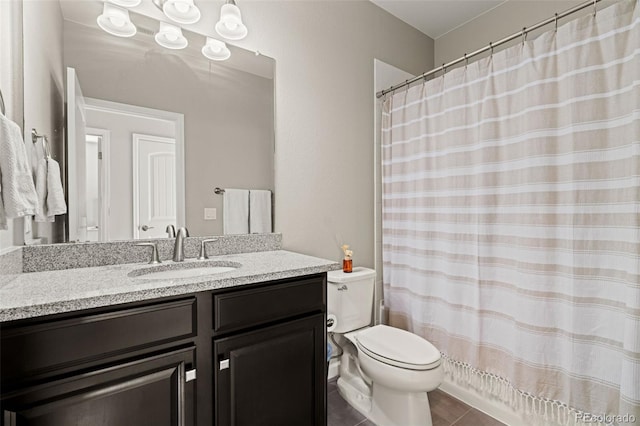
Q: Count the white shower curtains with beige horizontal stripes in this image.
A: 1